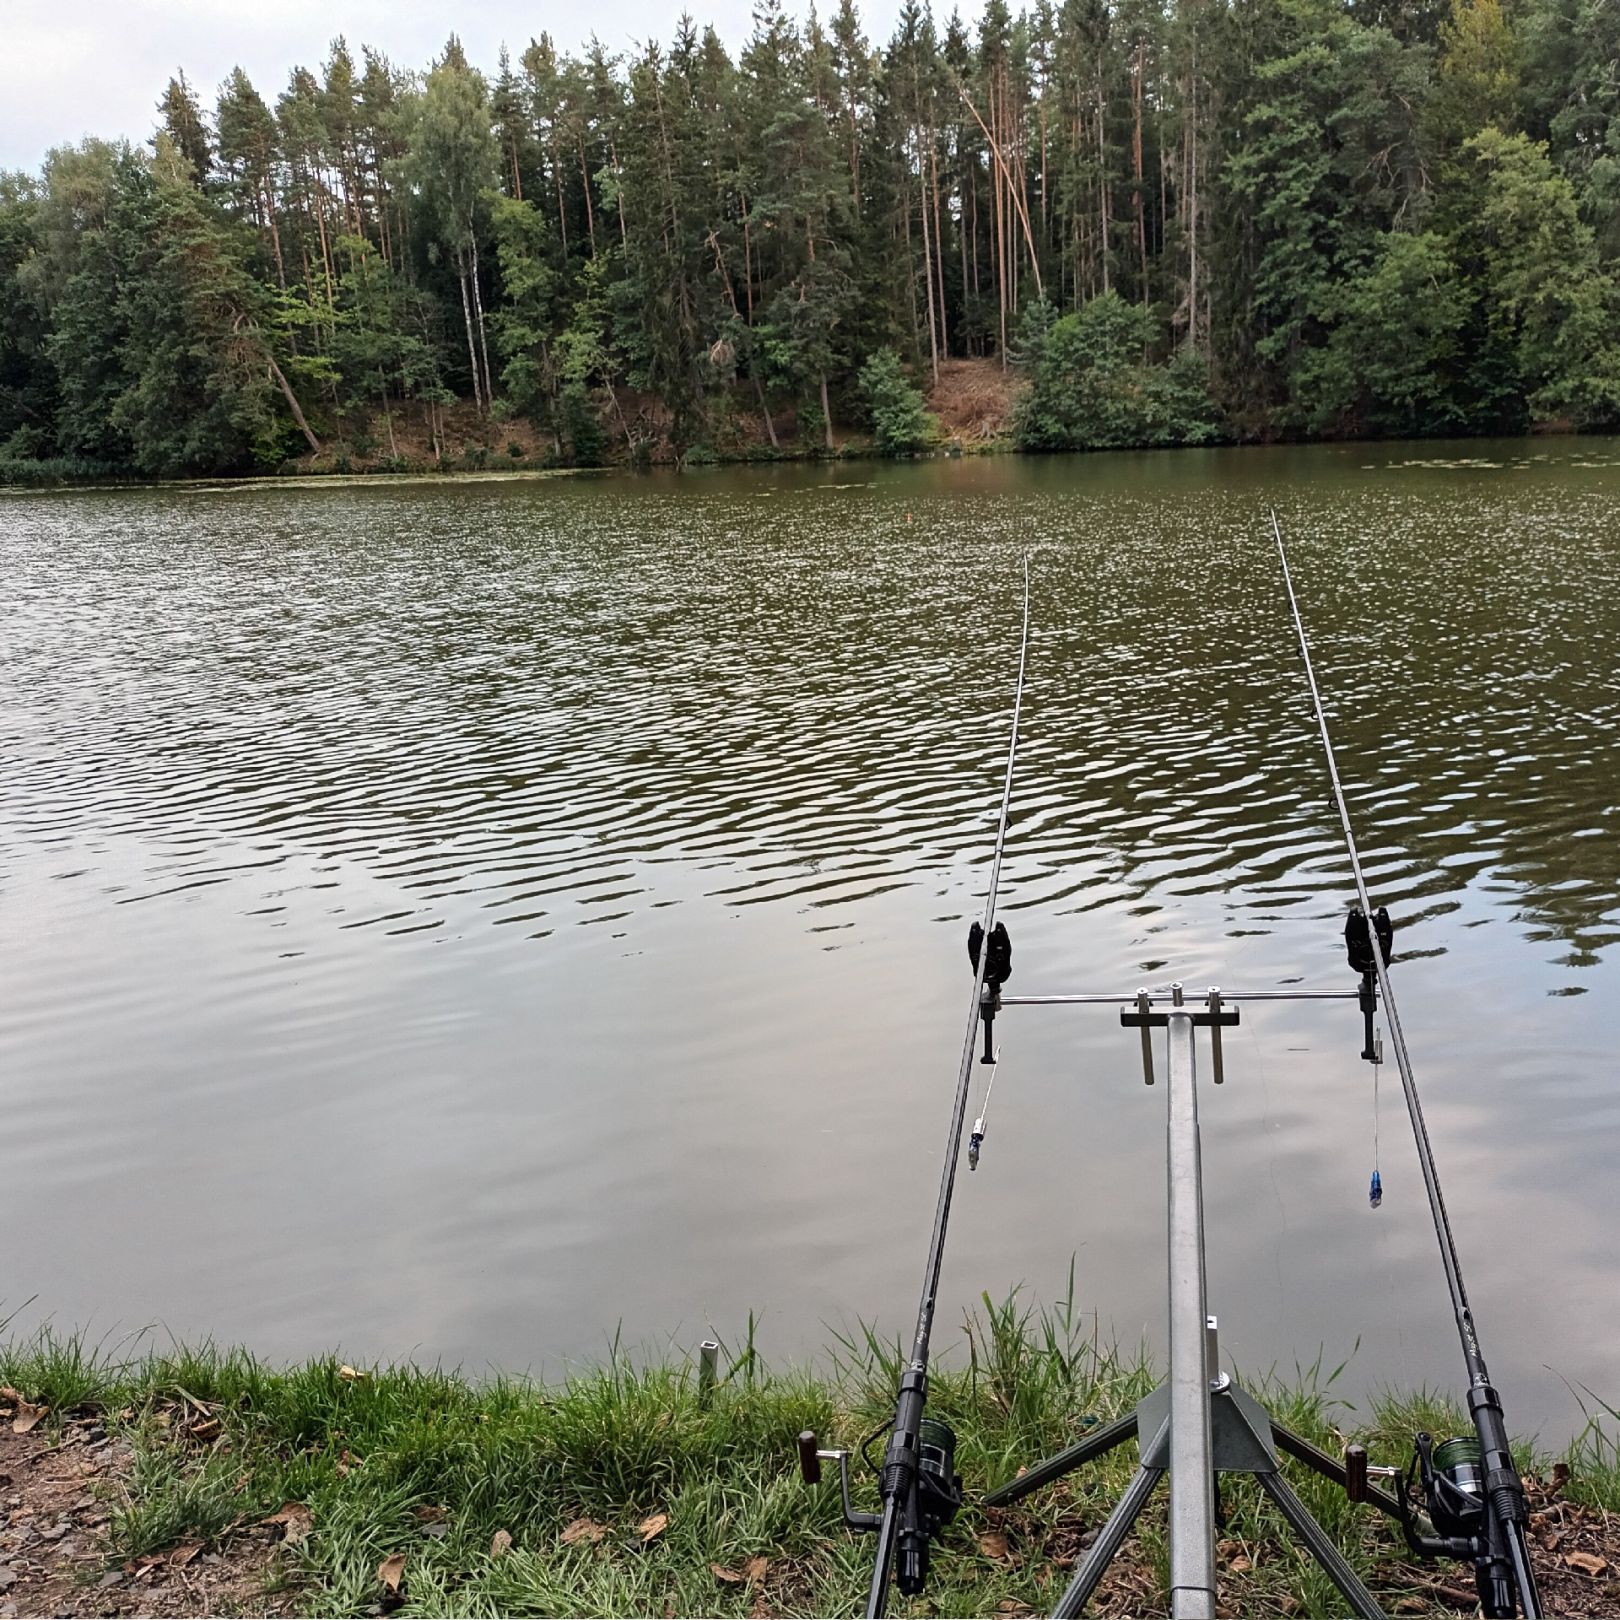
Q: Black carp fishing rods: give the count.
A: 2